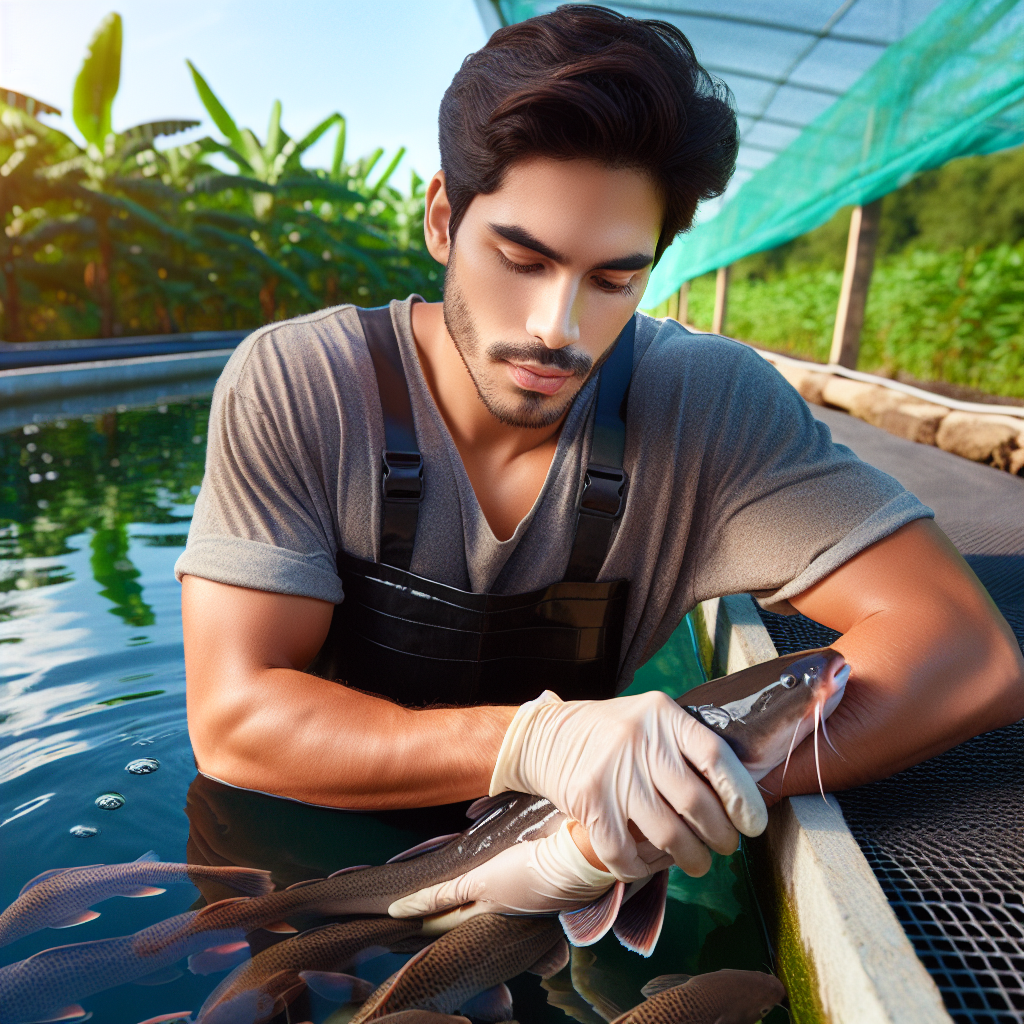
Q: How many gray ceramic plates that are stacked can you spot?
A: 0